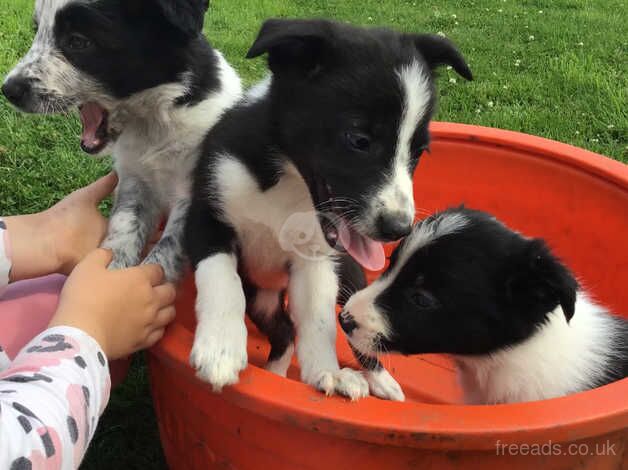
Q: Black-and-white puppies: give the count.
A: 3